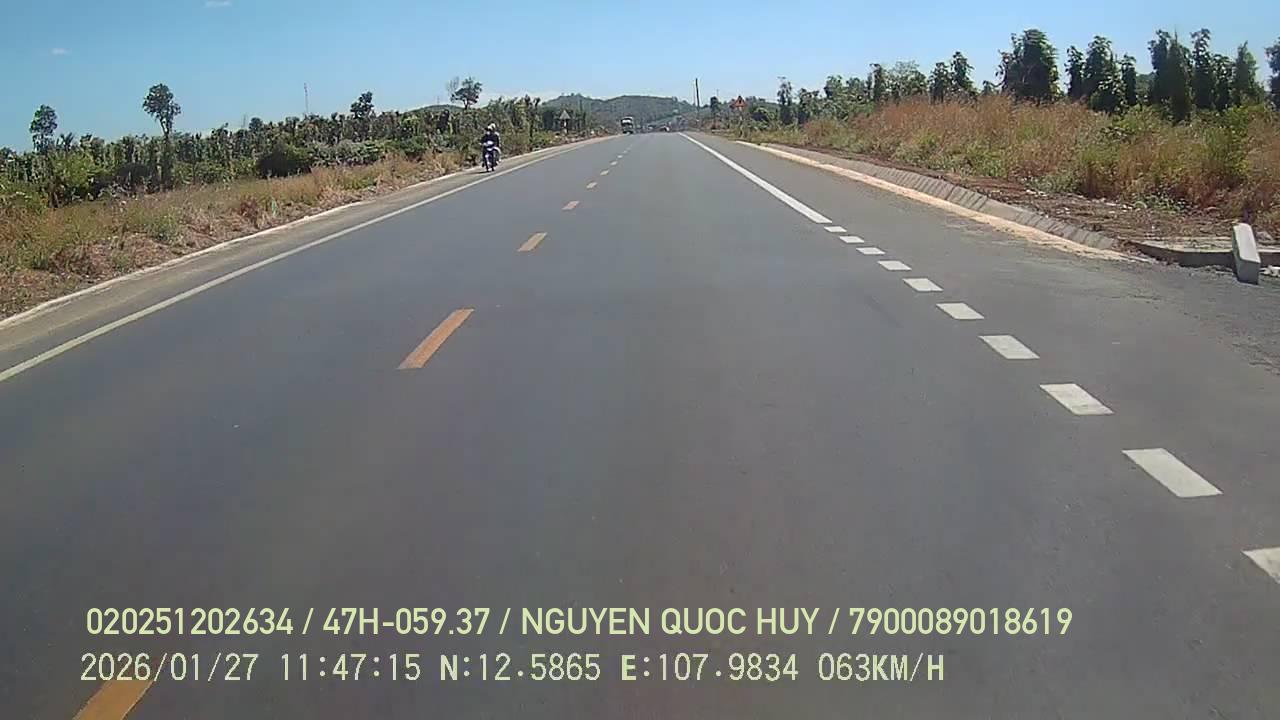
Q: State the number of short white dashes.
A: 10